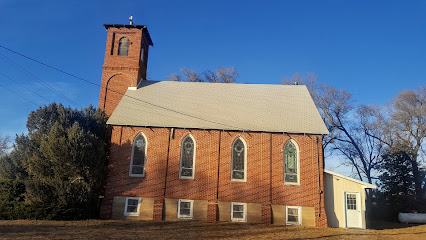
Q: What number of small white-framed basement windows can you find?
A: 4